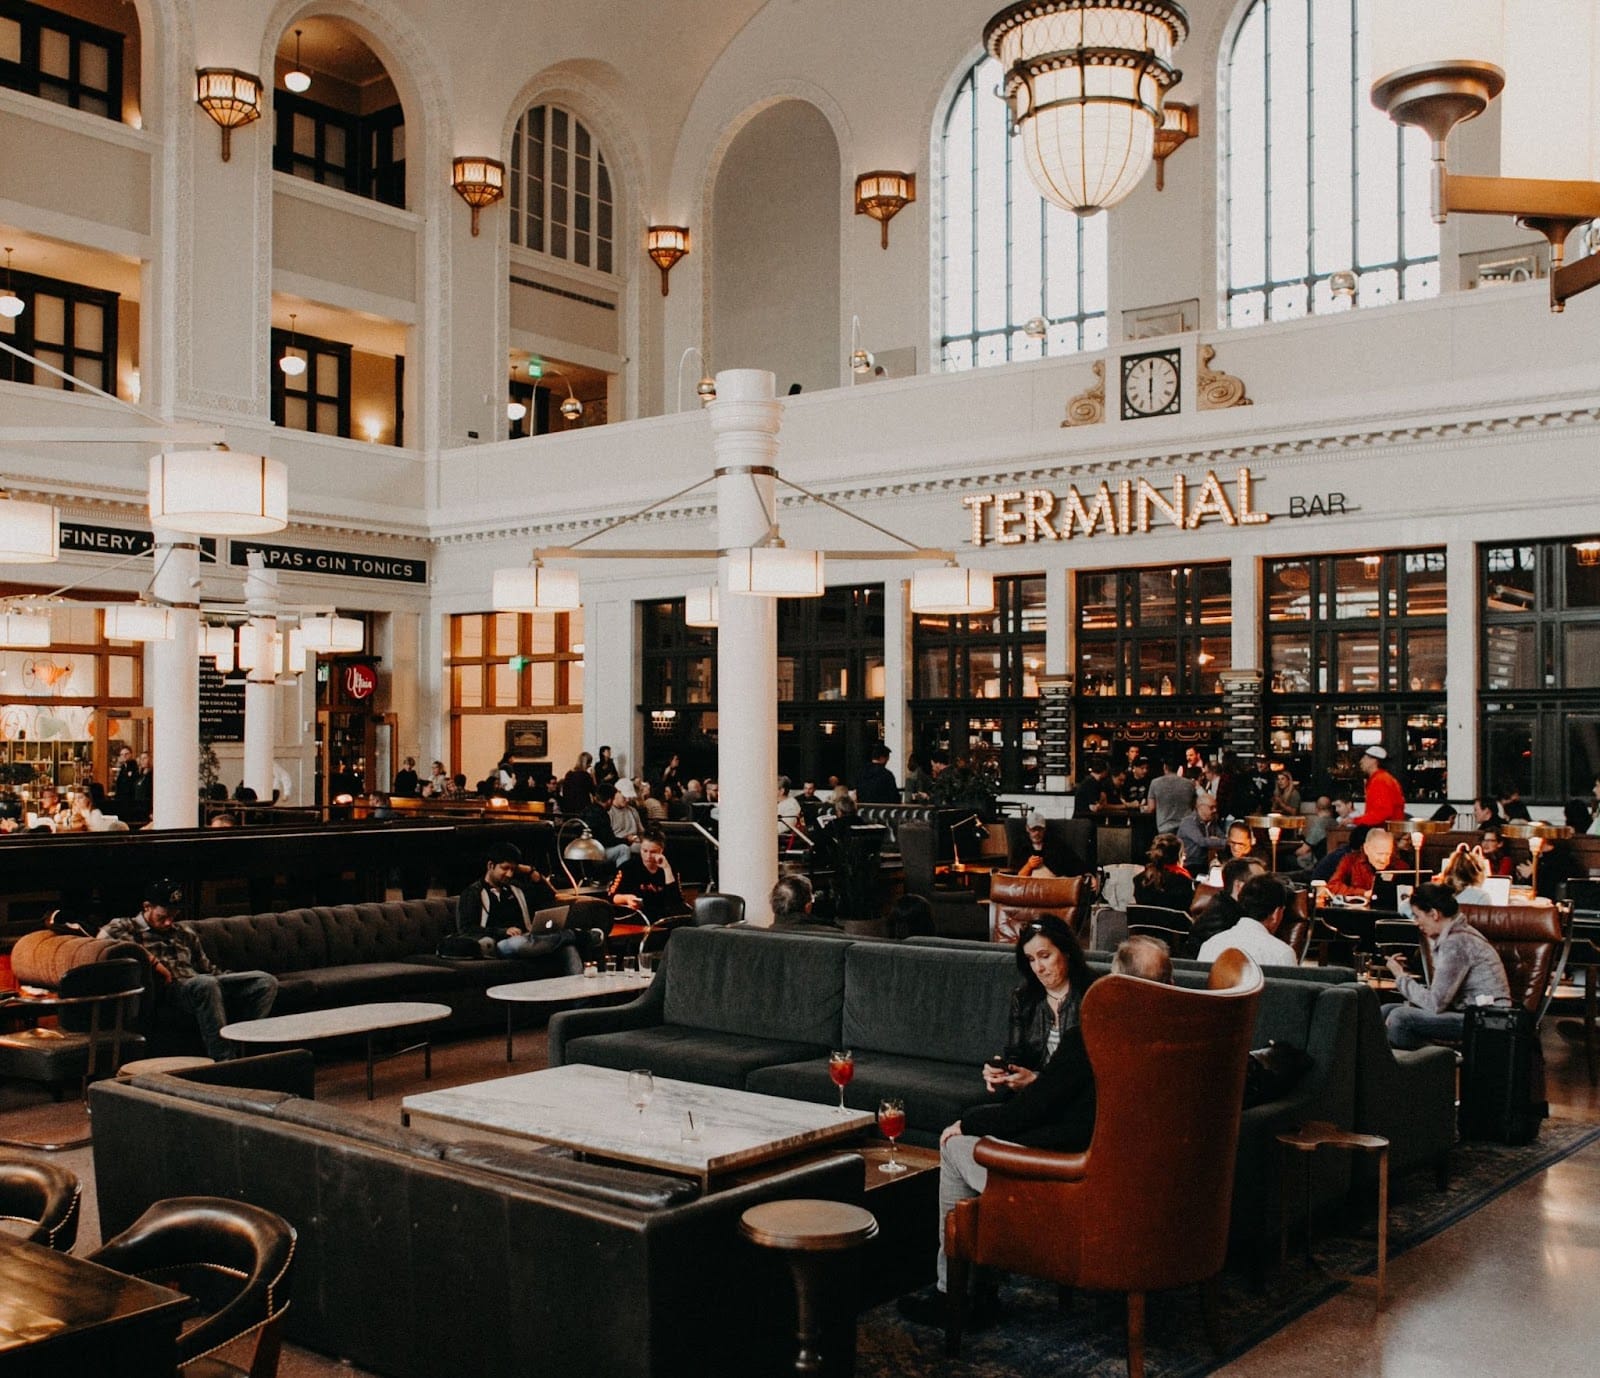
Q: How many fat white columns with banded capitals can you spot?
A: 3